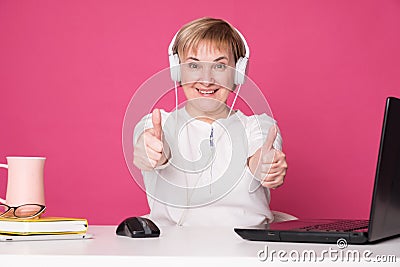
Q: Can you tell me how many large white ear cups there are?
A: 2